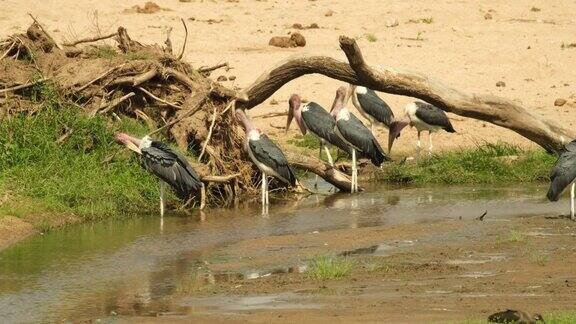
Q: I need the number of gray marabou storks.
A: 7